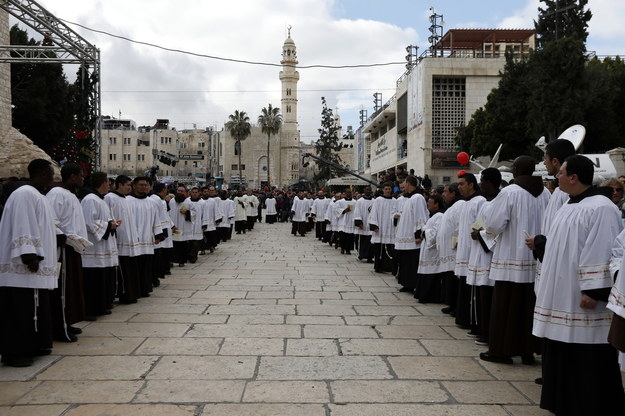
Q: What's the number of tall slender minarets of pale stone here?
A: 1